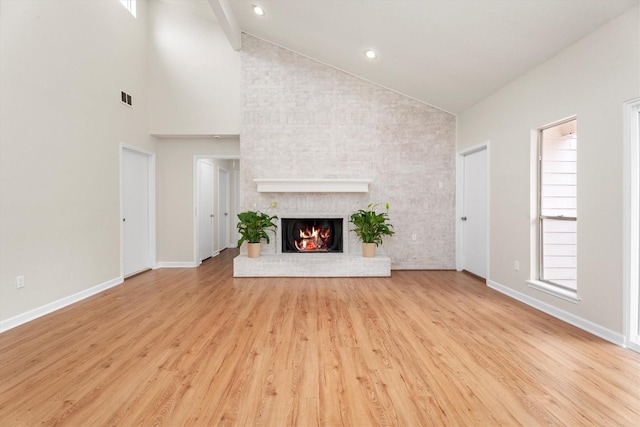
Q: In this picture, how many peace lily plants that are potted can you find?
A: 2